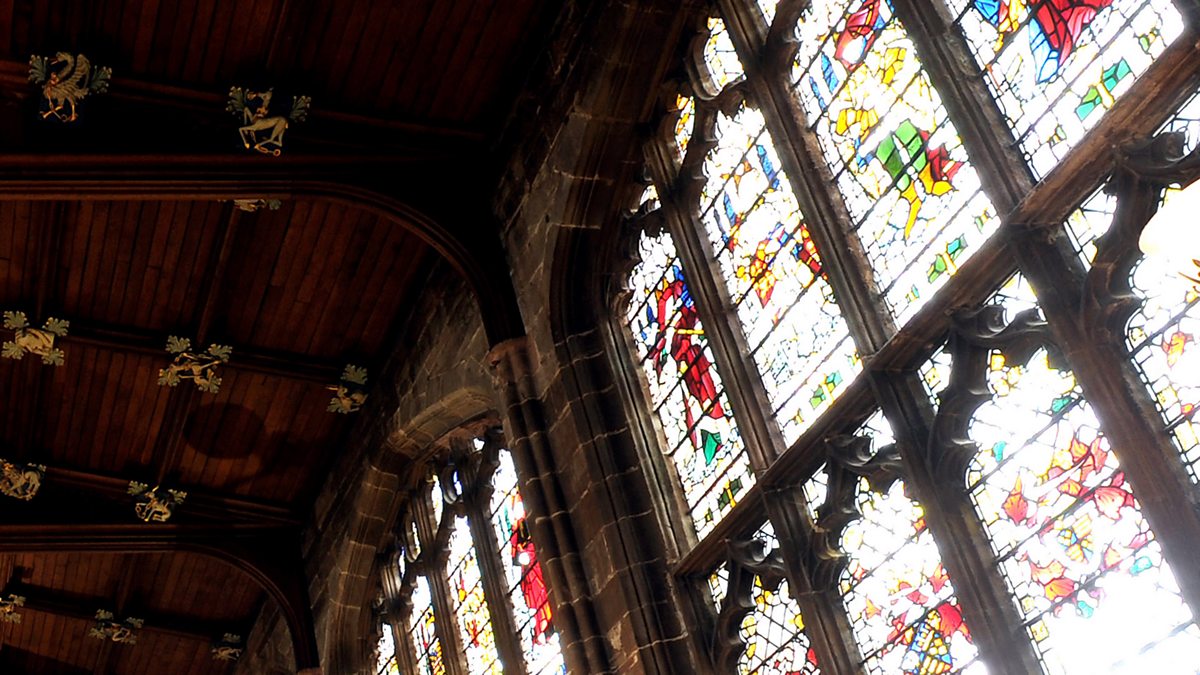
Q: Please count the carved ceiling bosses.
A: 11